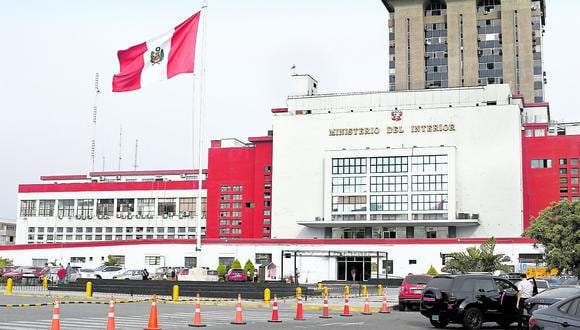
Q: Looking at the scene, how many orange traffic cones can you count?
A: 11